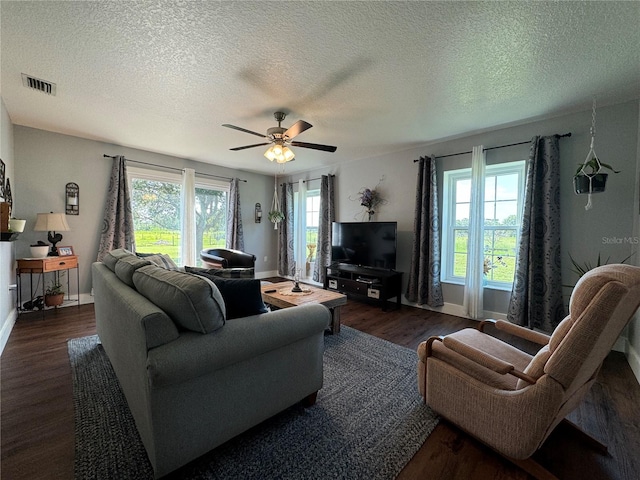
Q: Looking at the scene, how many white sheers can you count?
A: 3